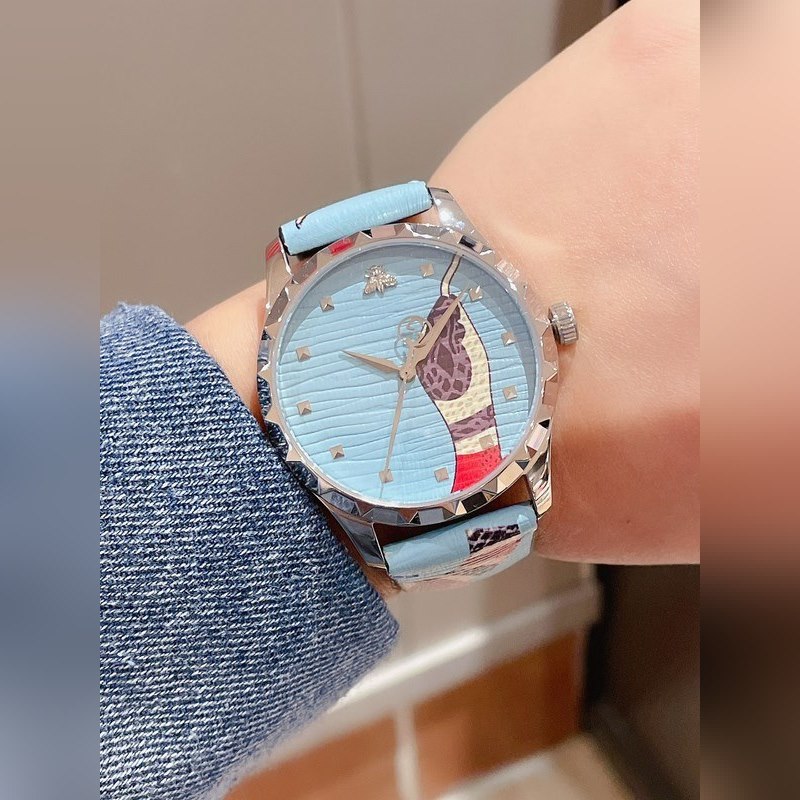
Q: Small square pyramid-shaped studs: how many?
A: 11